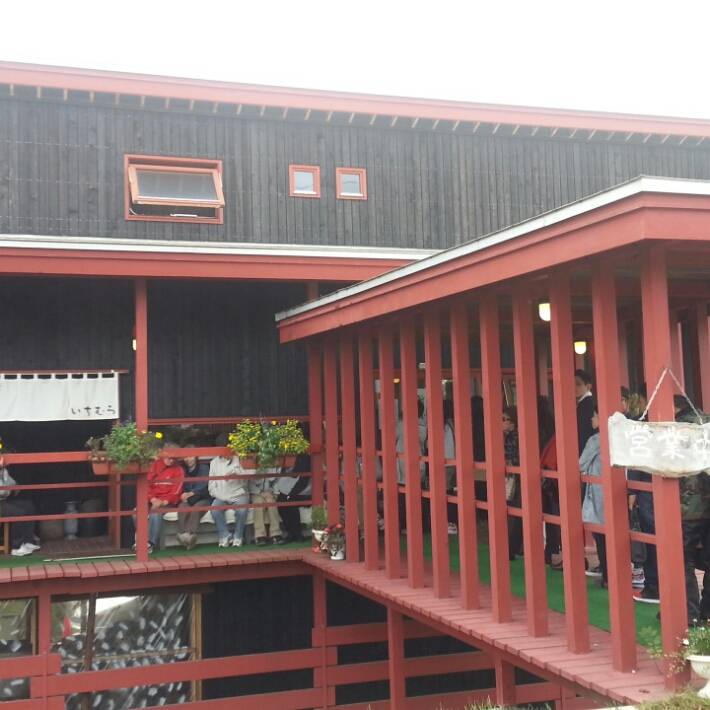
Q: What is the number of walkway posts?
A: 13